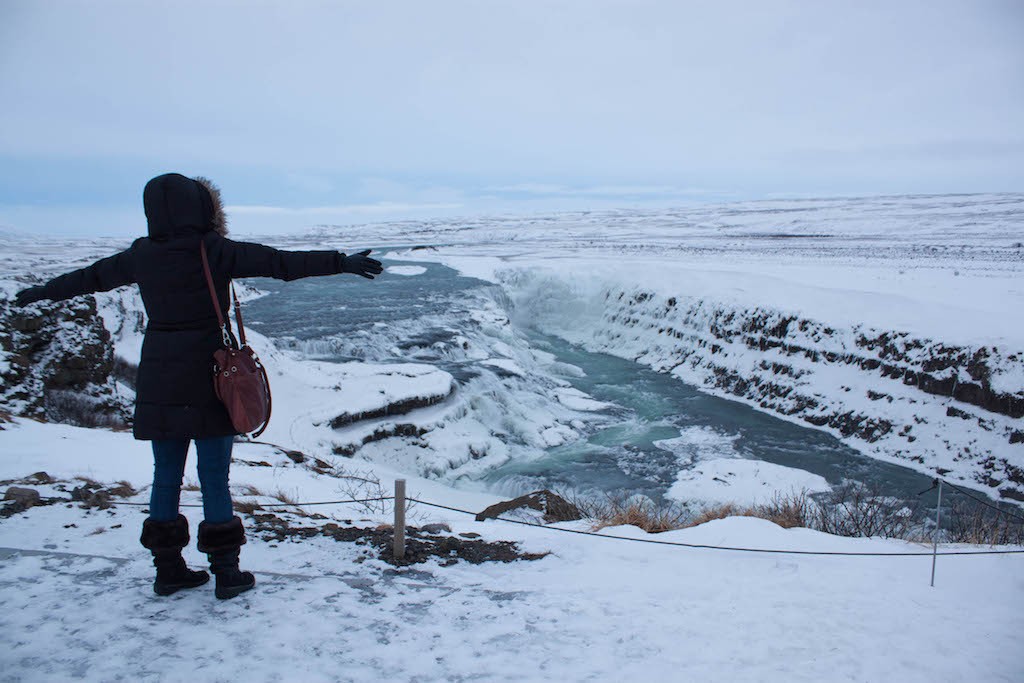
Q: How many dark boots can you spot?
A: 2